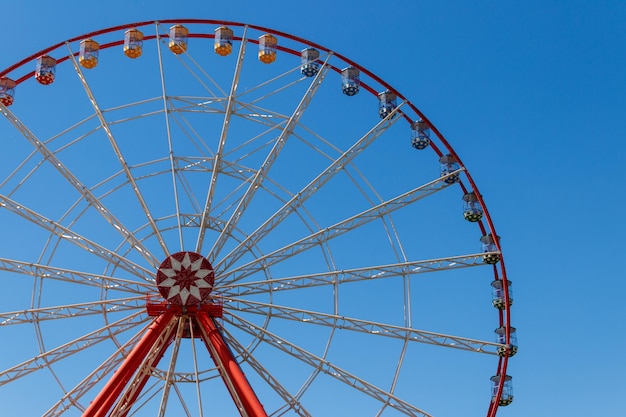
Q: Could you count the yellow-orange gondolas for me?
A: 5